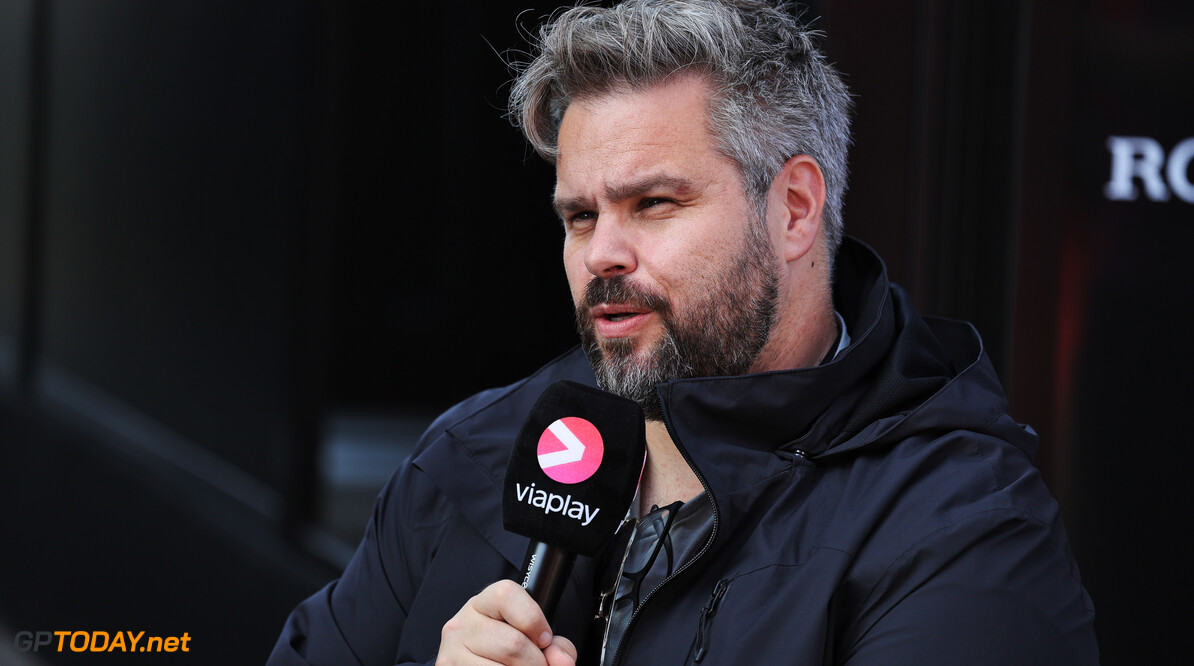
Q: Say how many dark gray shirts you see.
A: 1